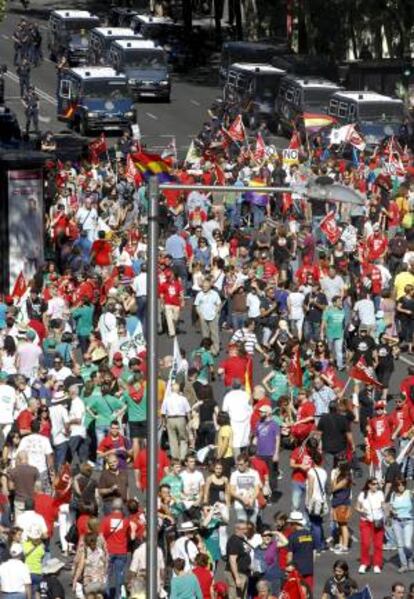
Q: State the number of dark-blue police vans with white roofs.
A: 8